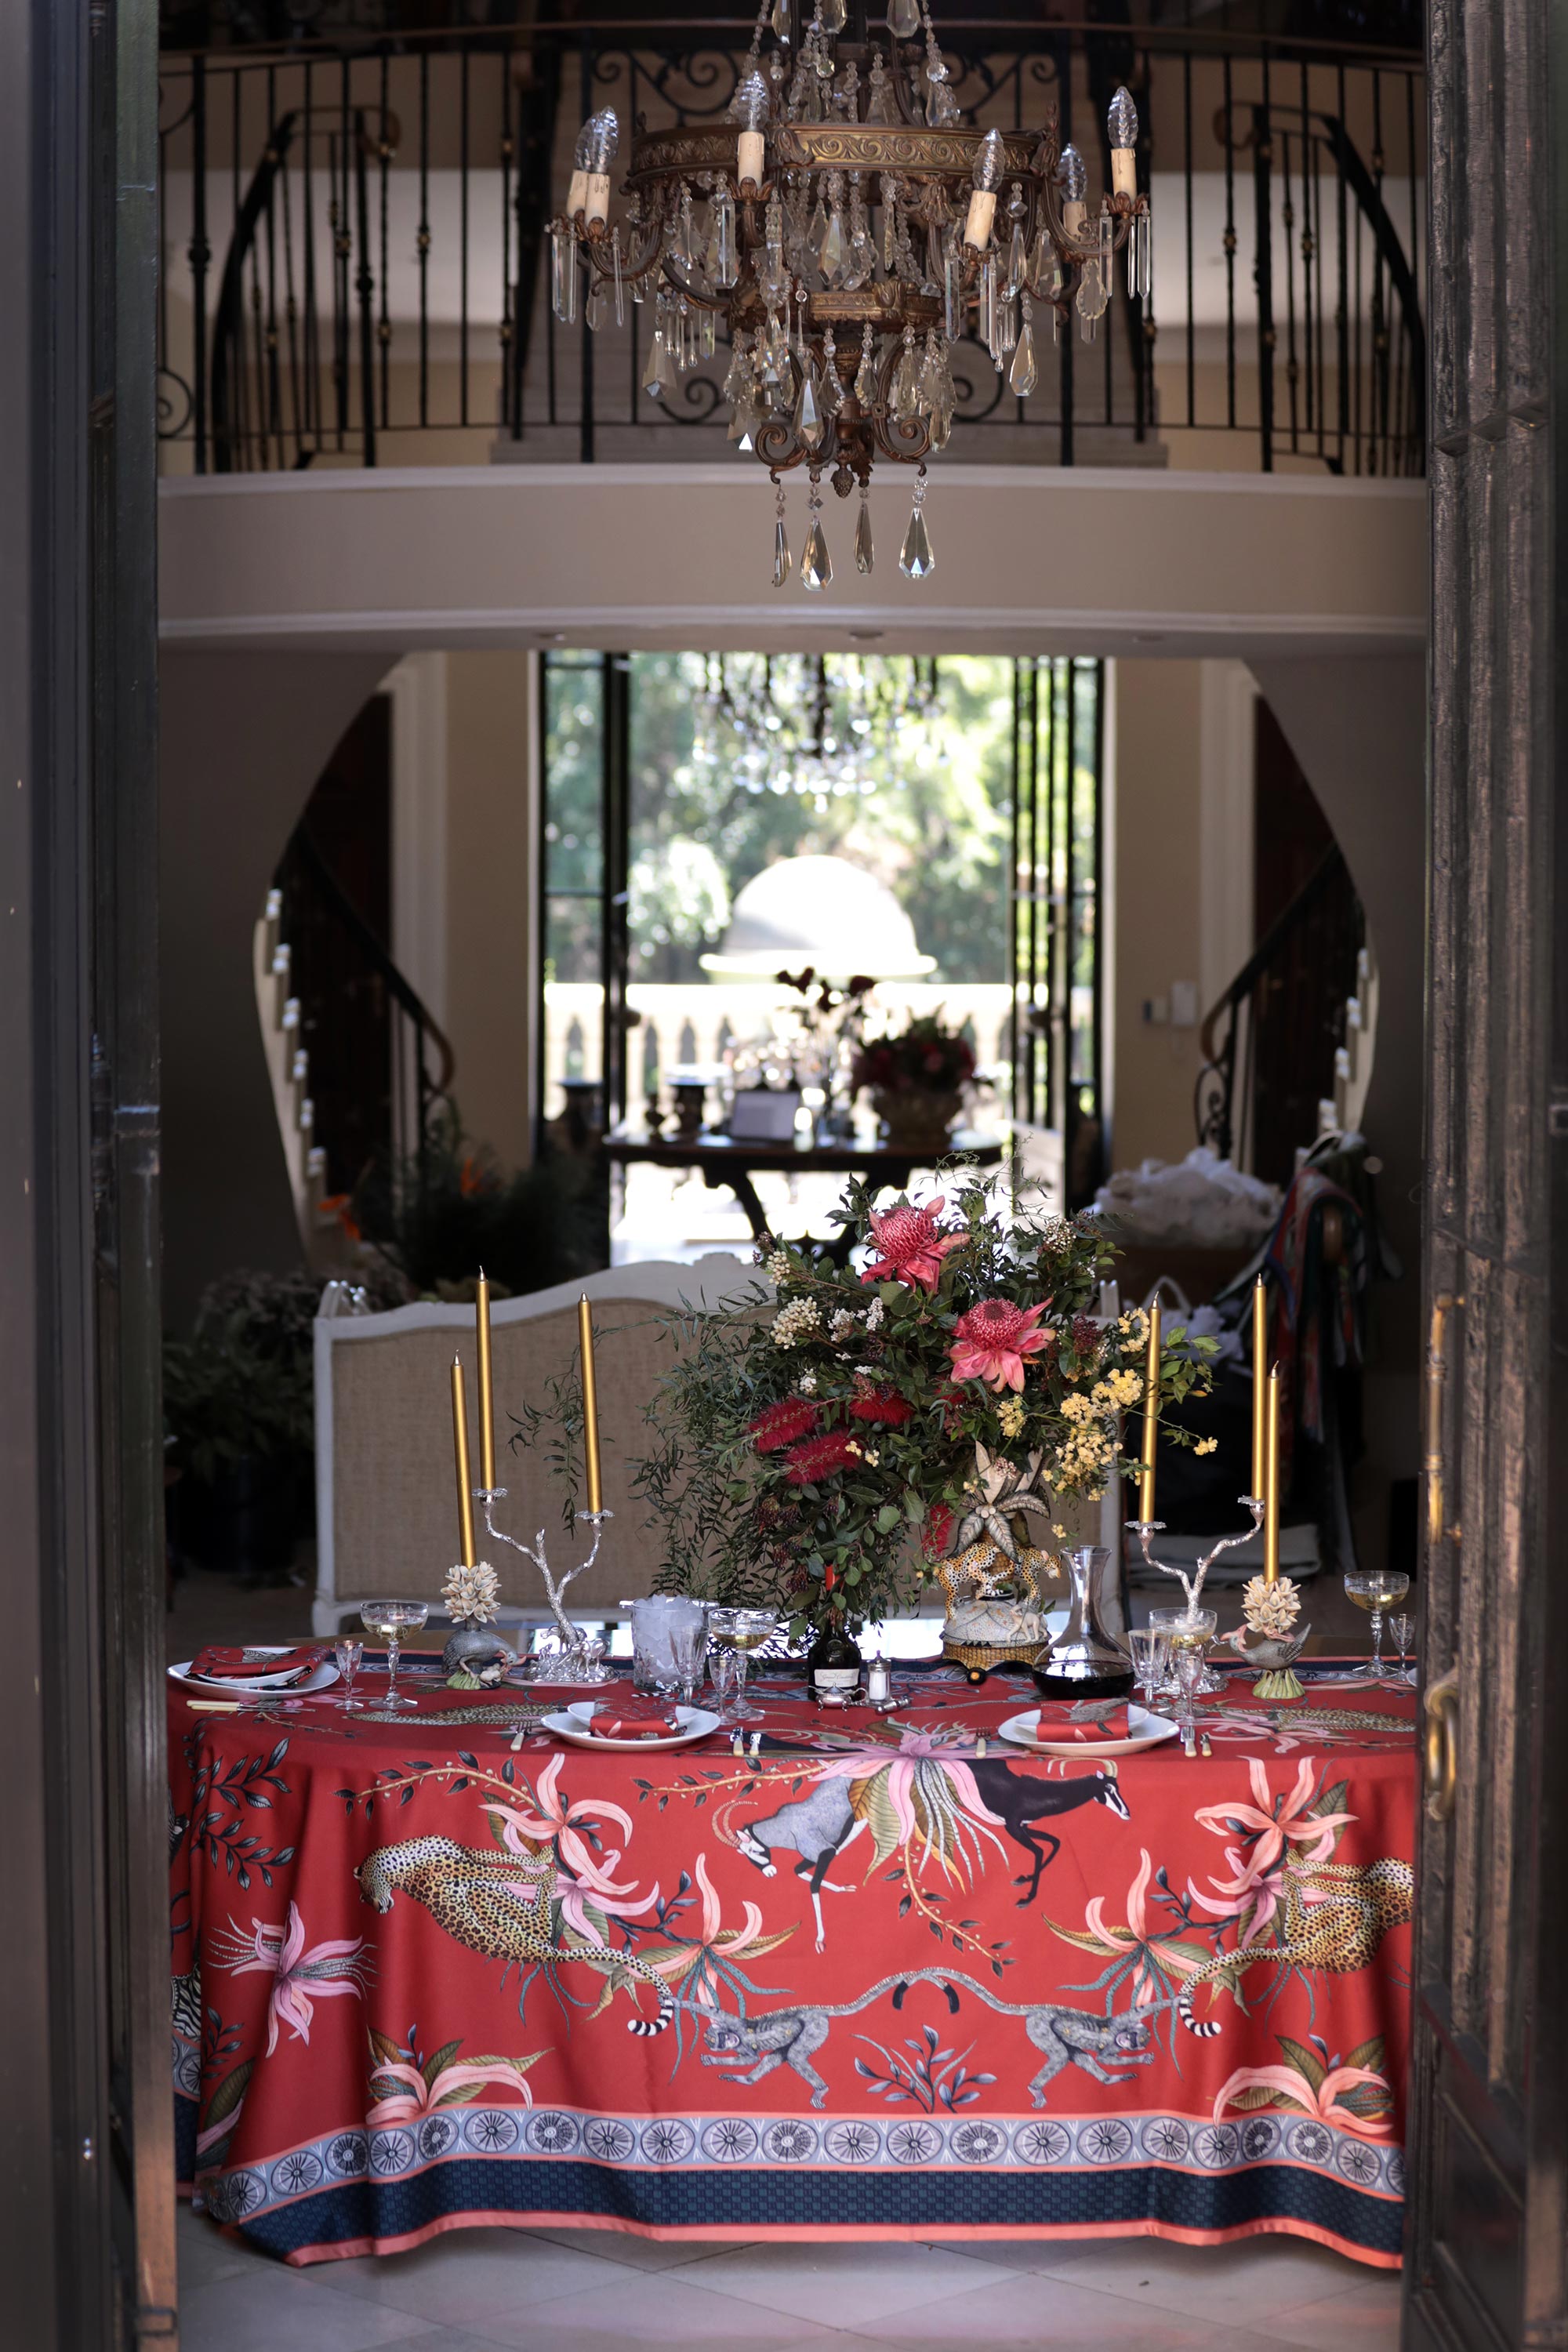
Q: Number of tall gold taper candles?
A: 6